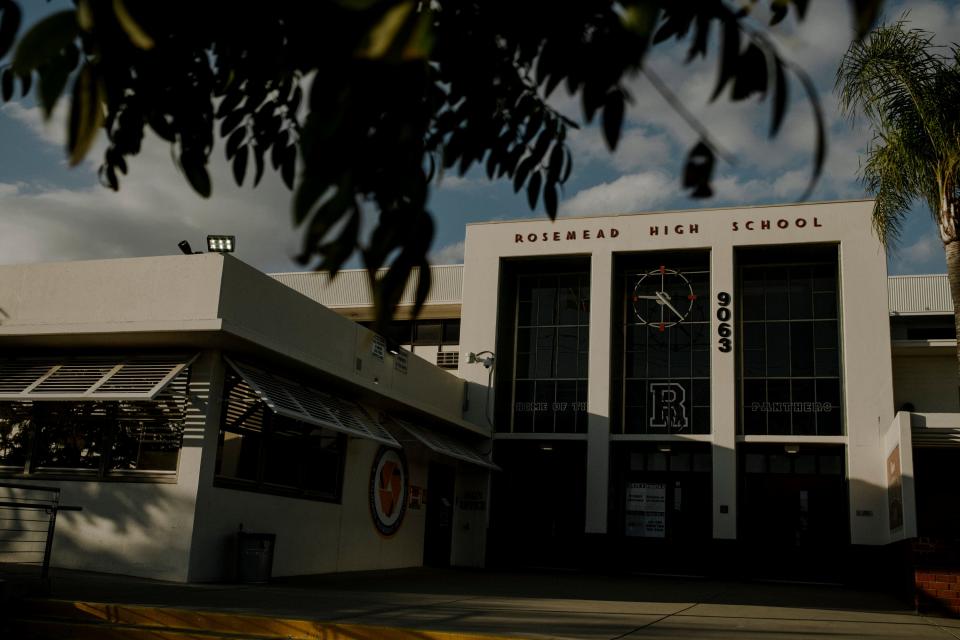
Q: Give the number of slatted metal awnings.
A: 3